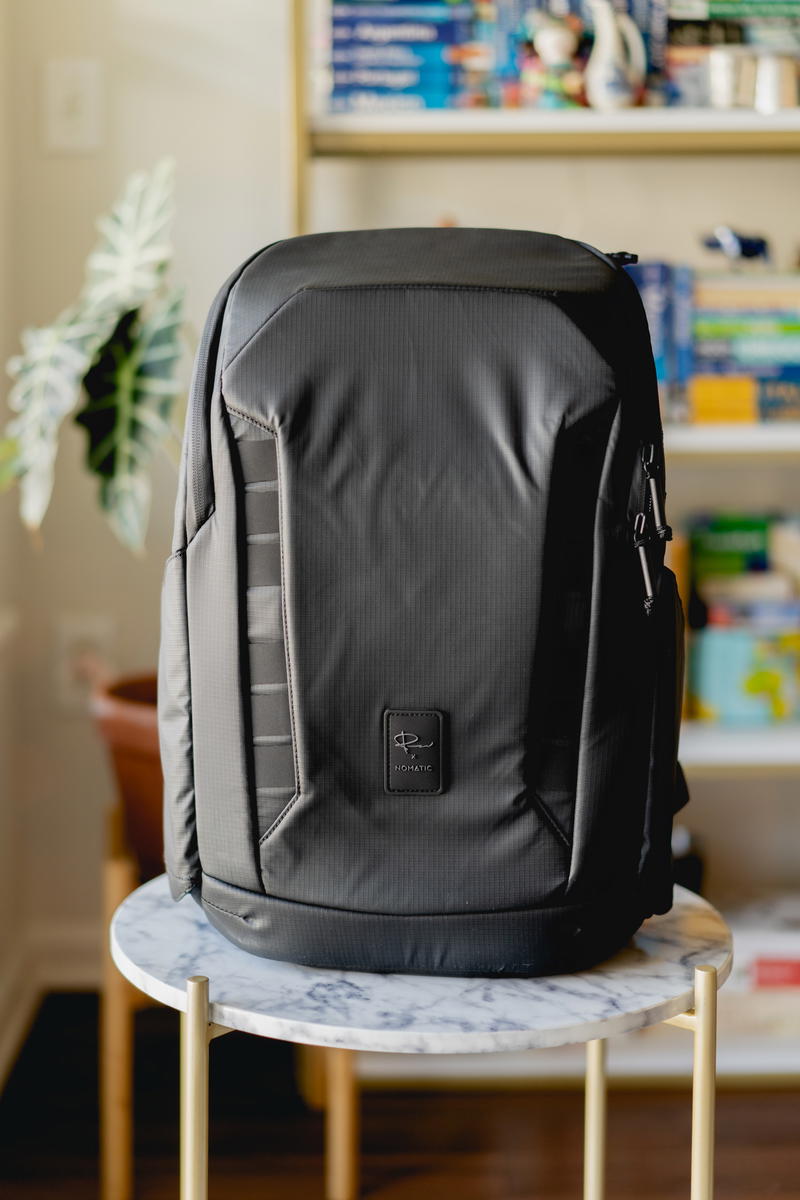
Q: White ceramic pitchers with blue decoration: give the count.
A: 1